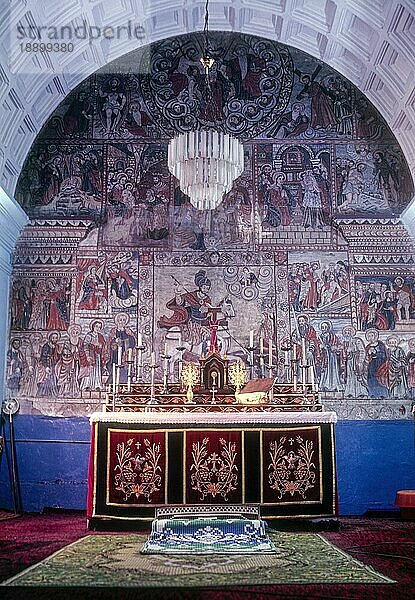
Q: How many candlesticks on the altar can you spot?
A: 14